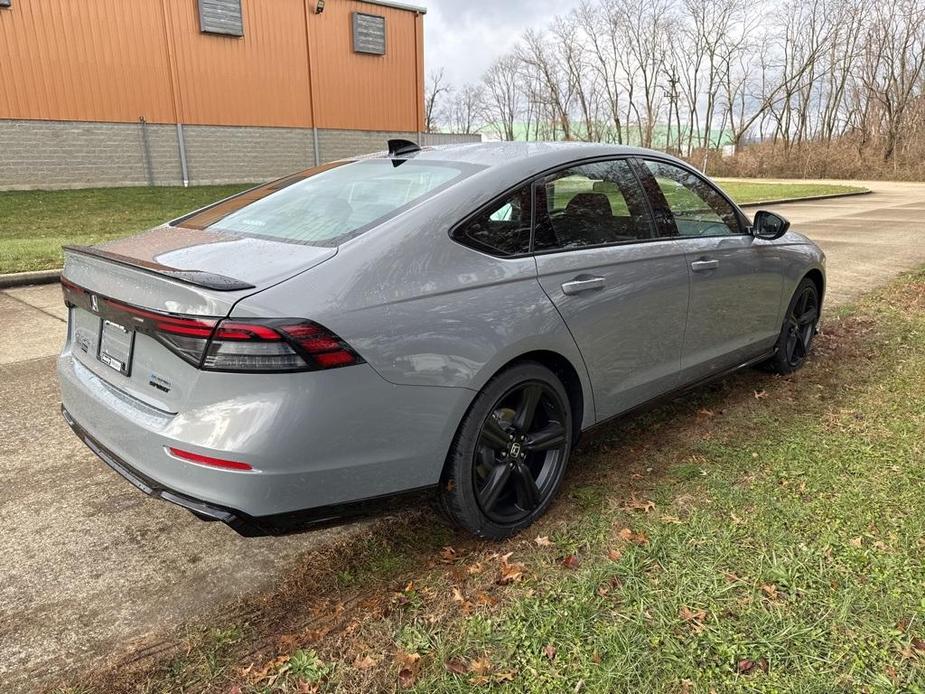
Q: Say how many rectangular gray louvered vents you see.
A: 2